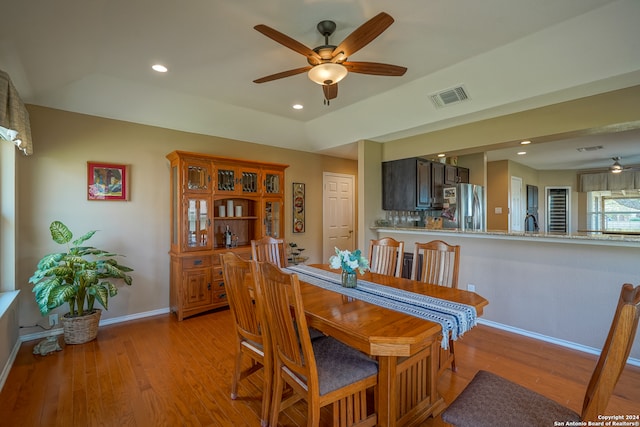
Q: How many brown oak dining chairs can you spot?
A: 6